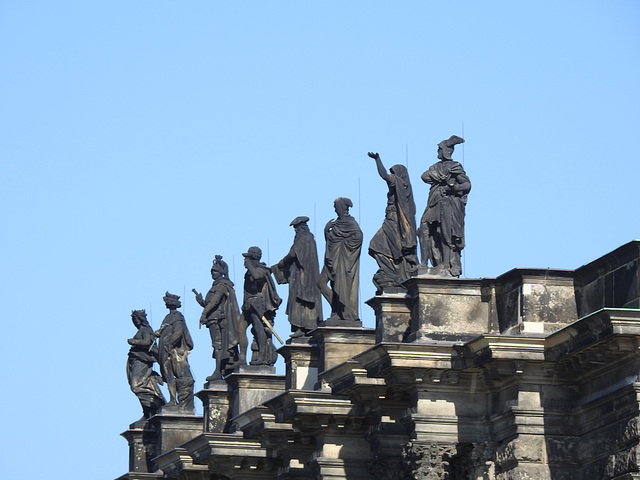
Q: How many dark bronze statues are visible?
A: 8